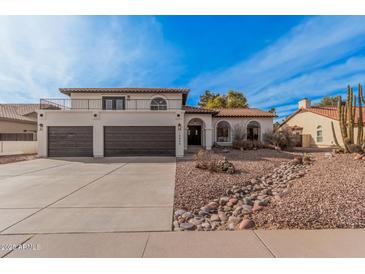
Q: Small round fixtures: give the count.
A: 3